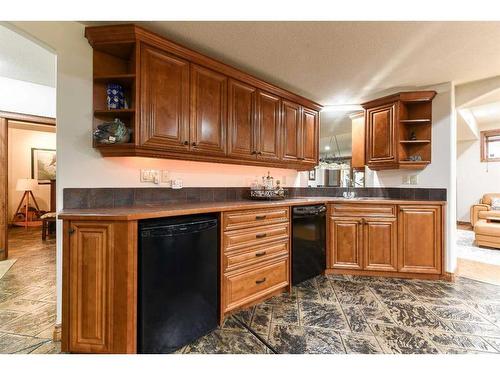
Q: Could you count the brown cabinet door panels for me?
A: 11